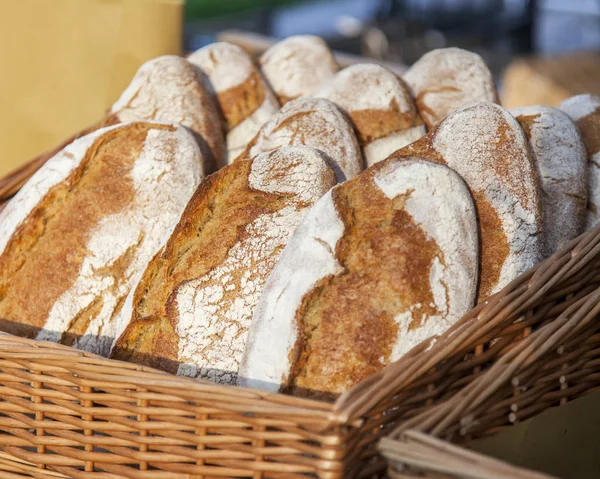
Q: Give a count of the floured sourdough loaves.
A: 12